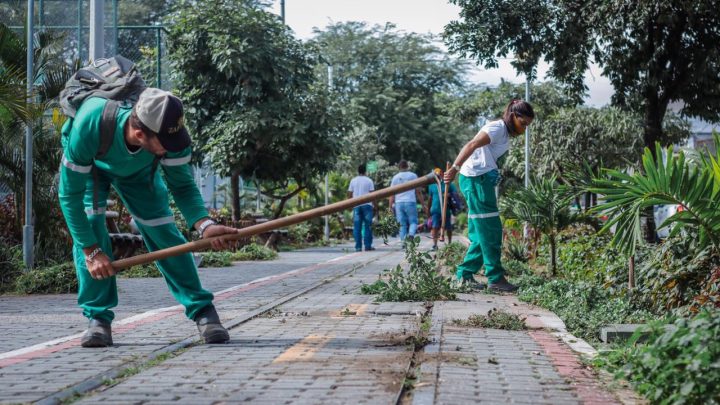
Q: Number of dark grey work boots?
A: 4